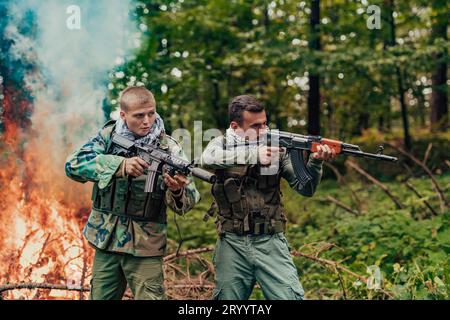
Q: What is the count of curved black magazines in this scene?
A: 1